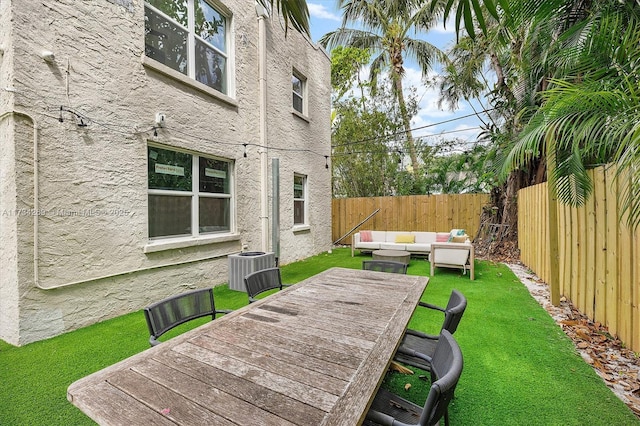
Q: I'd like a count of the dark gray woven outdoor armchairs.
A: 5